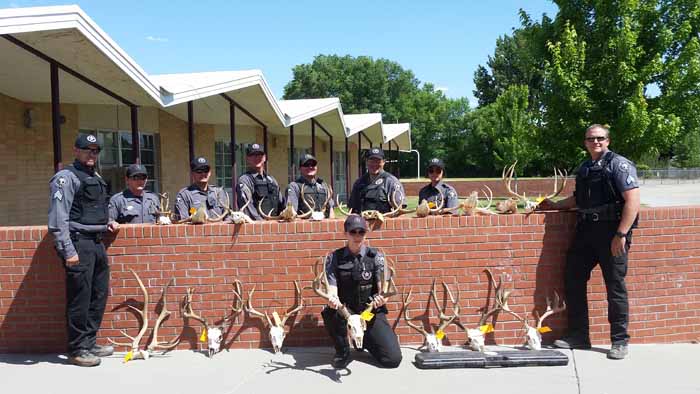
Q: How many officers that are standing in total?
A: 8